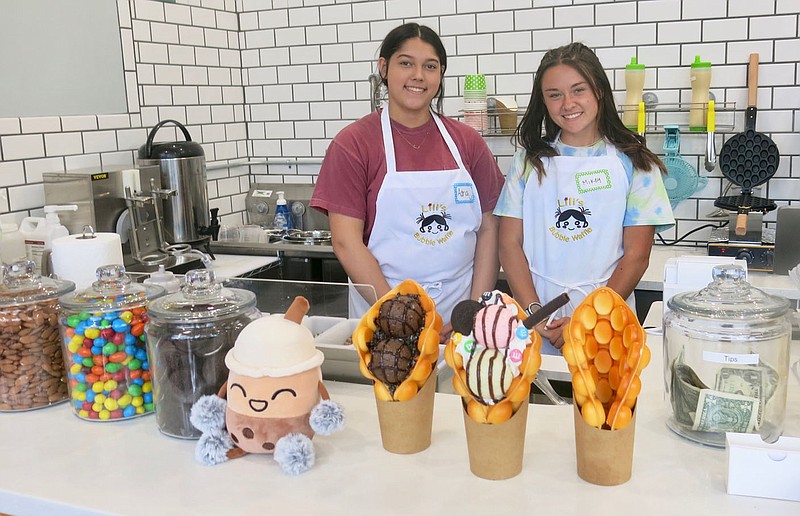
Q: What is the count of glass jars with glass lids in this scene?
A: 4